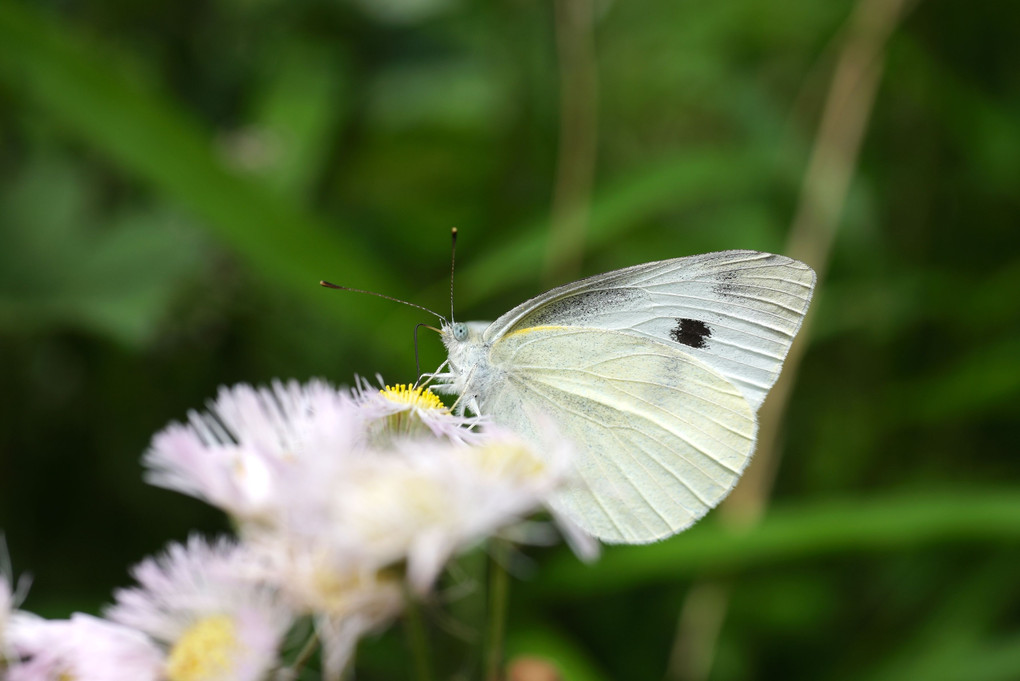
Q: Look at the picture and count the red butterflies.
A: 0